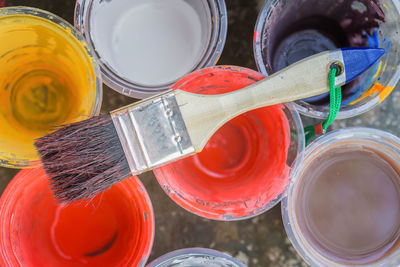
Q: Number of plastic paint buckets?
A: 7